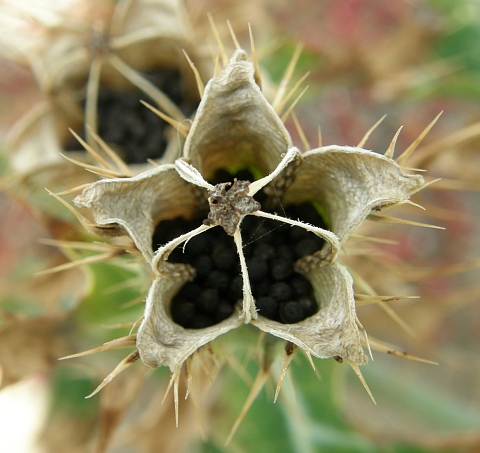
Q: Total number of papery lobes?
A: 5